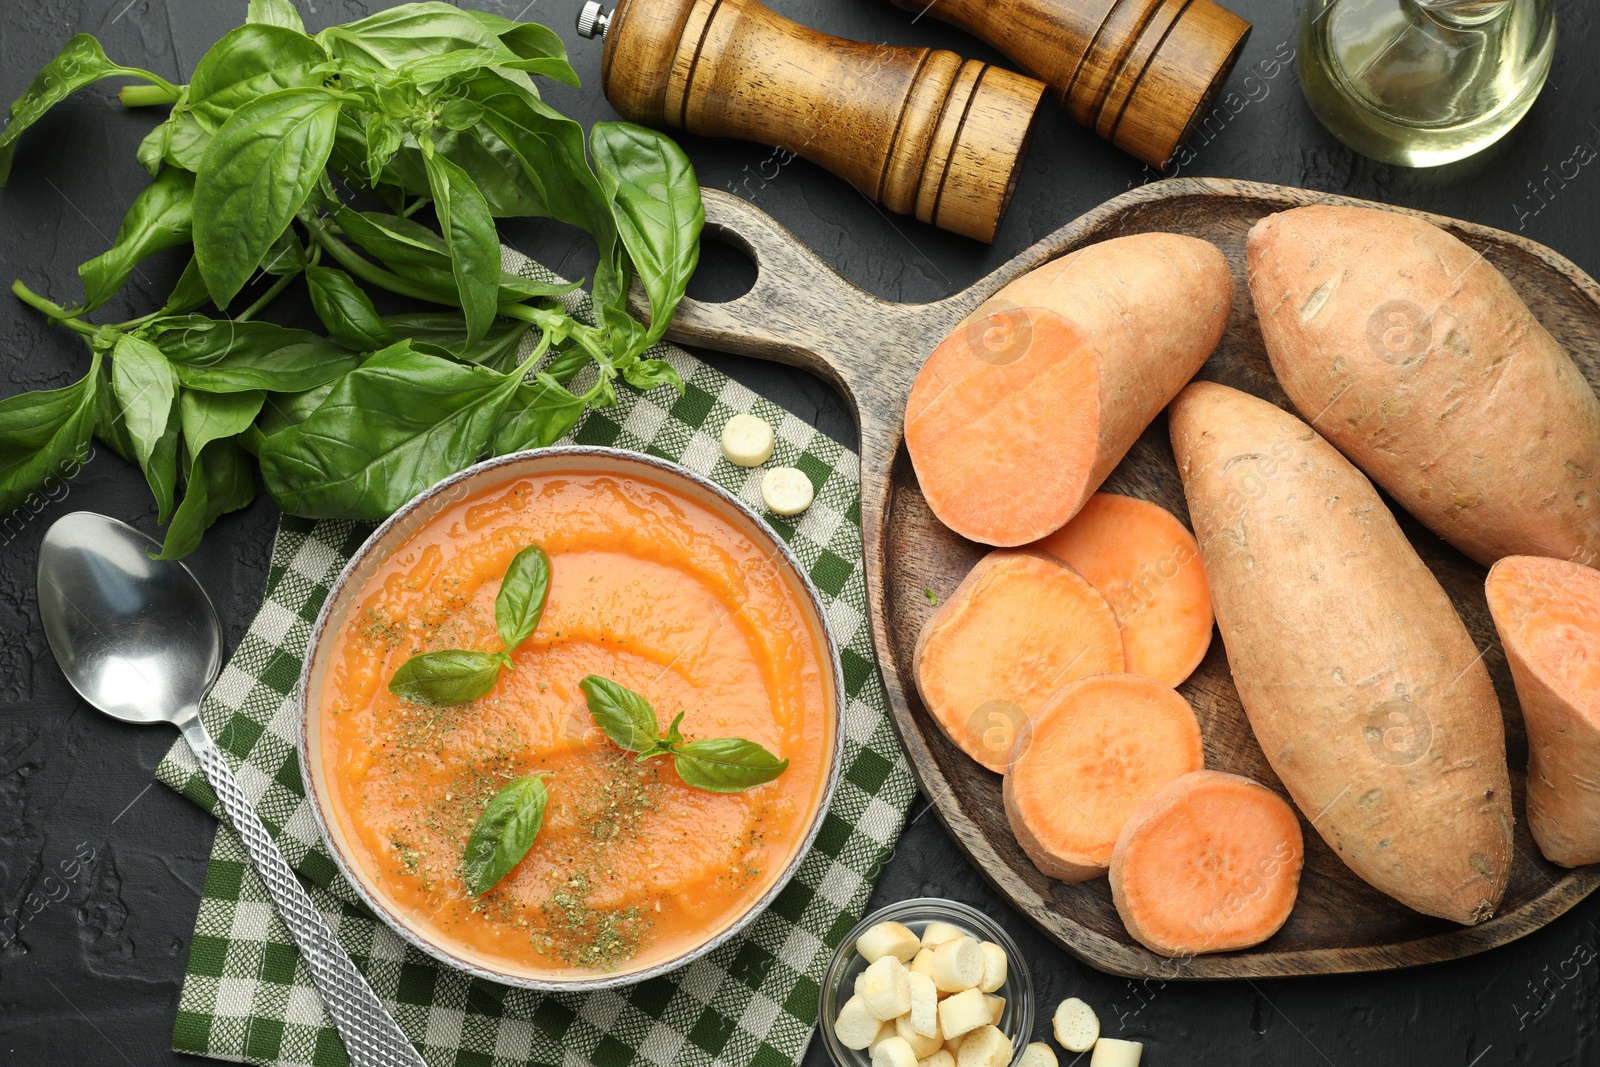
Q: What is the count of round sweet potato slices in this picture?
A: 4